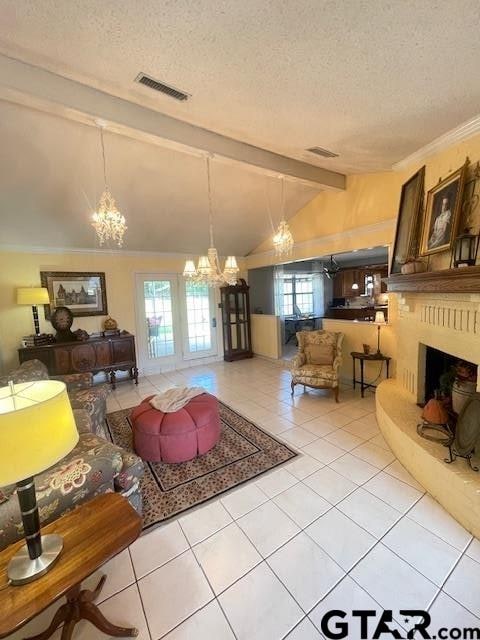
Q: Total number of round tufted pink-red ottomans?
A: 1